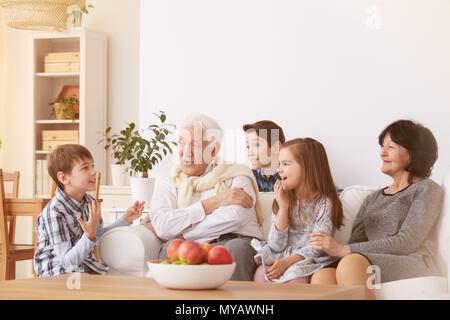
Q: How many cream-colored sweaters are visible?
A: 1